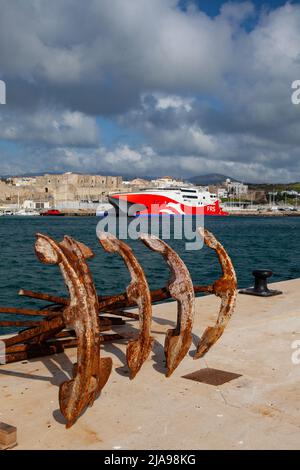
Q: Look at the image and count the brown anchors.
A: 5